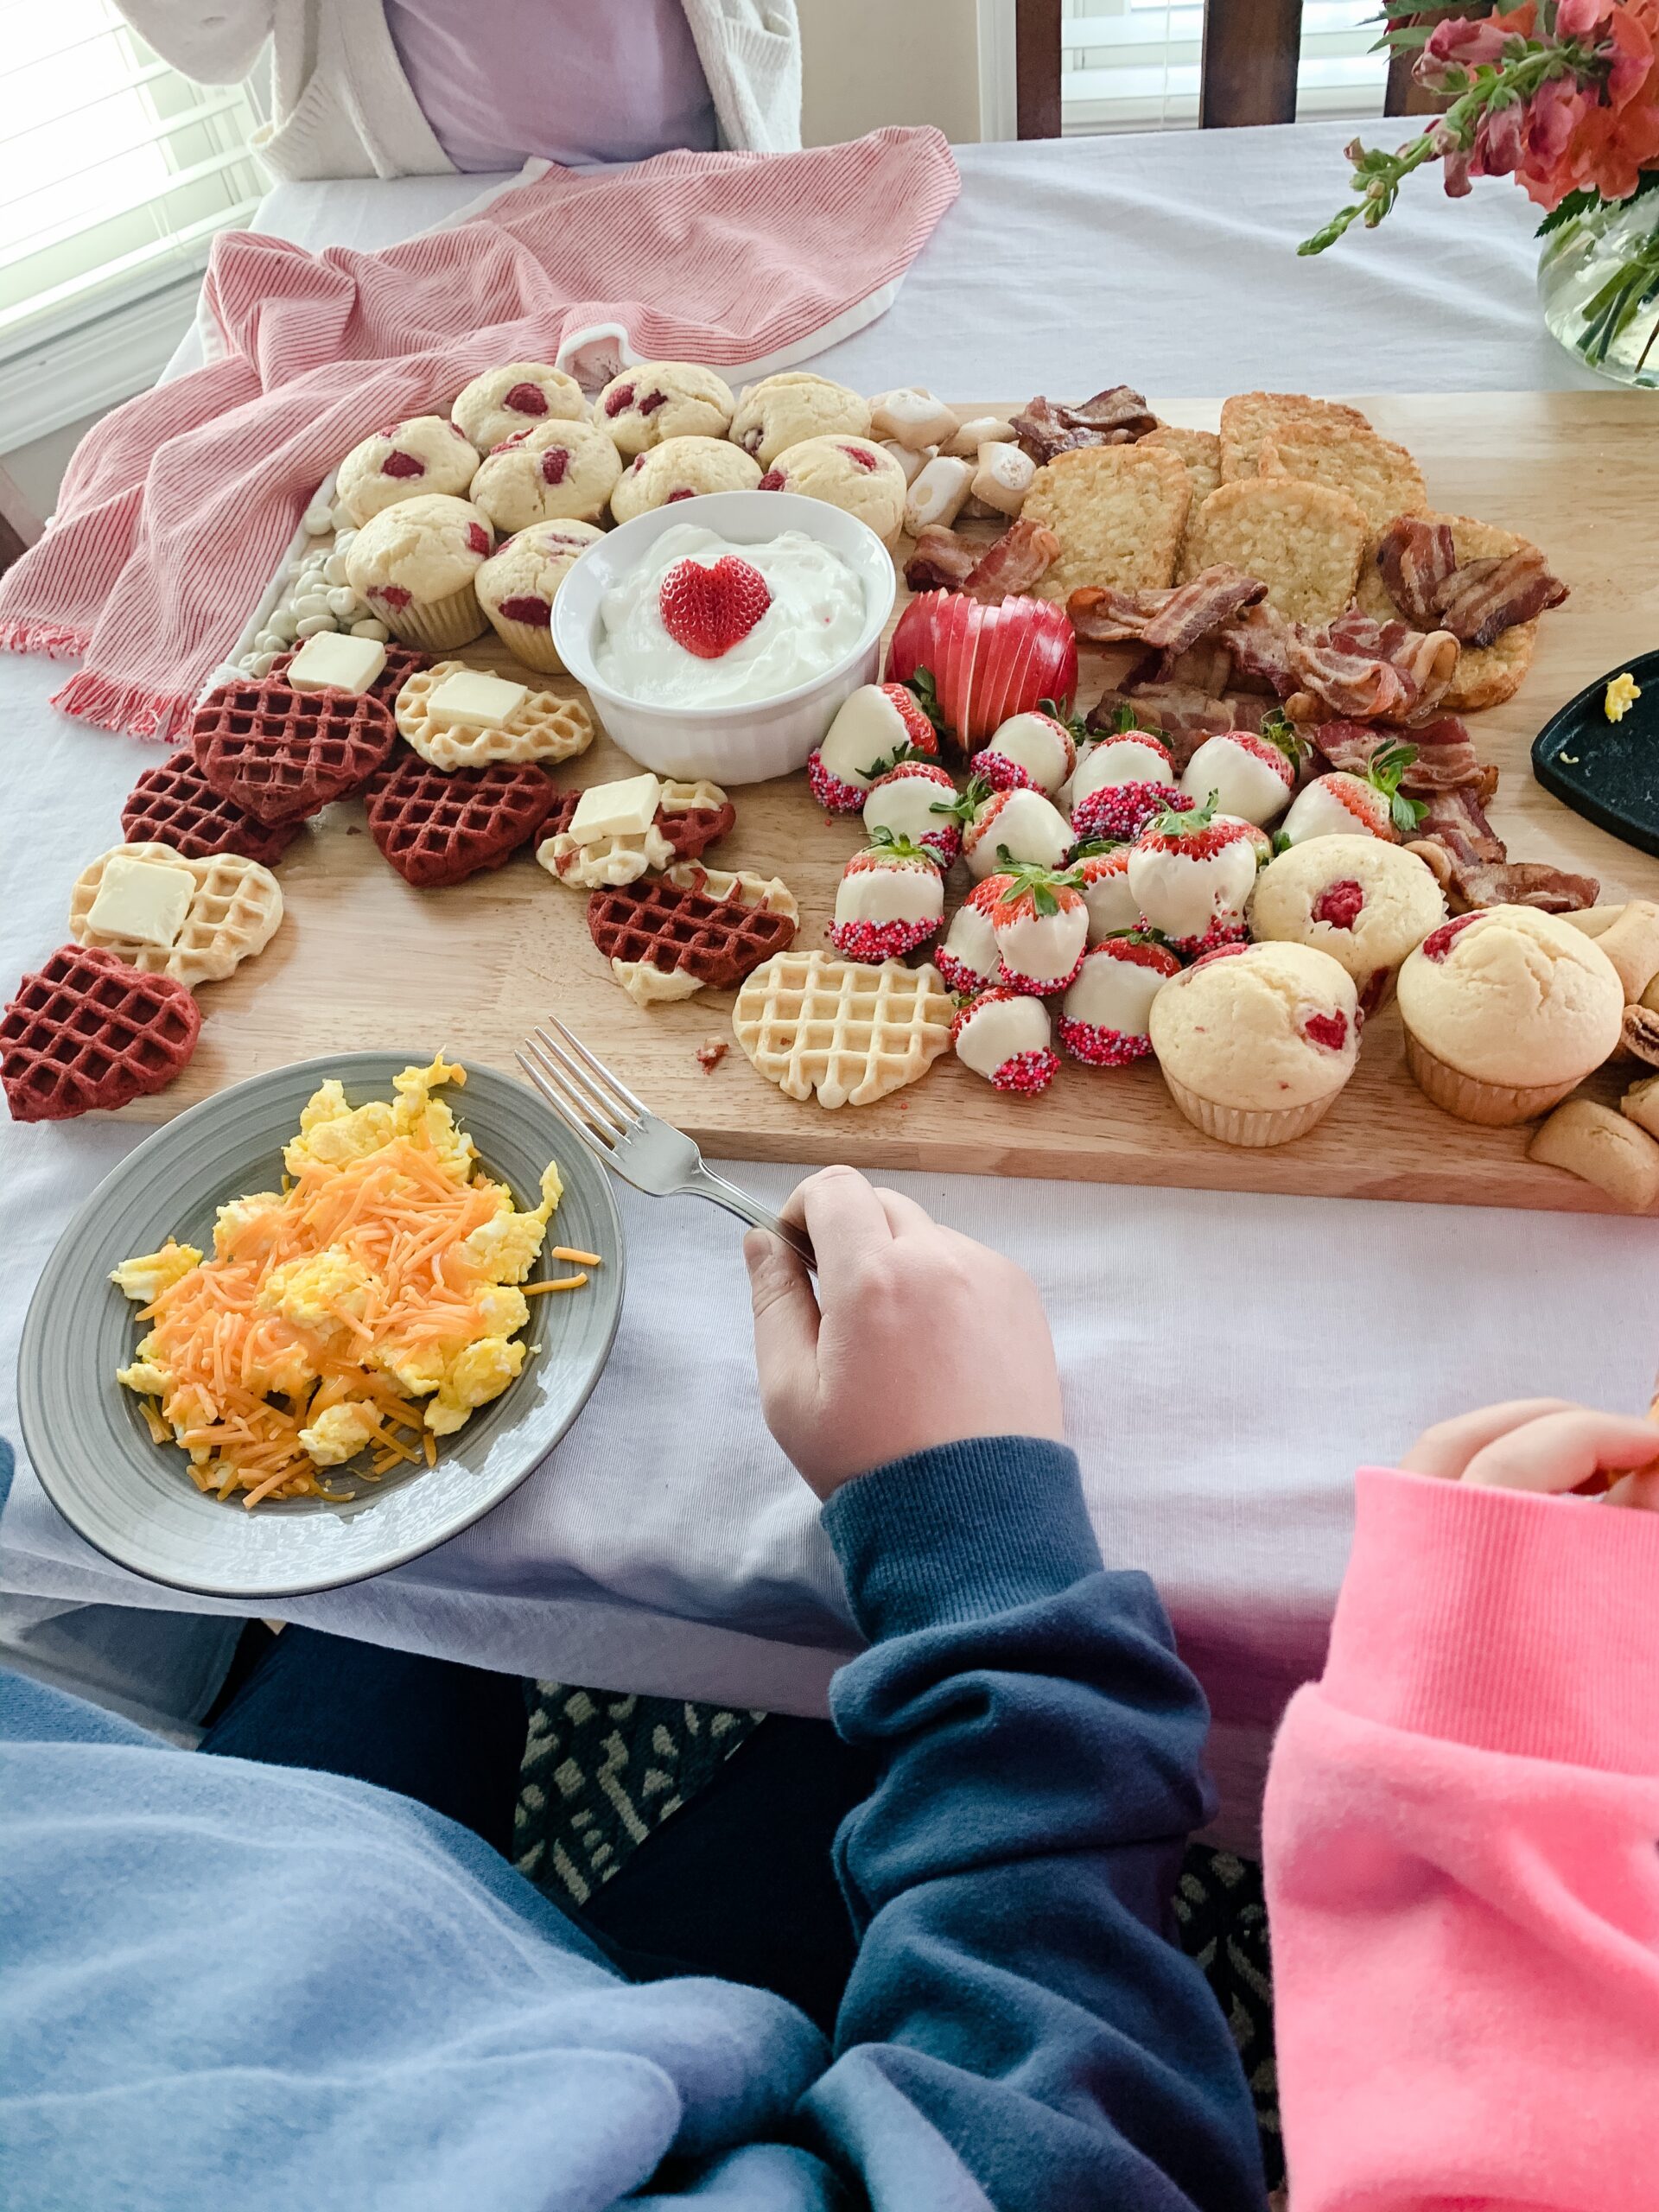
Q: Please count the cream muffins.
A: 12